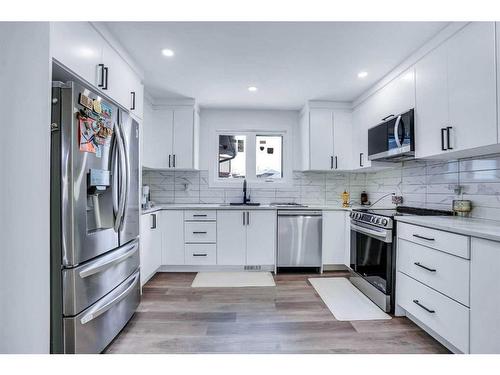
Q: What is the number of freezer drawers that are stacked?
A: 2